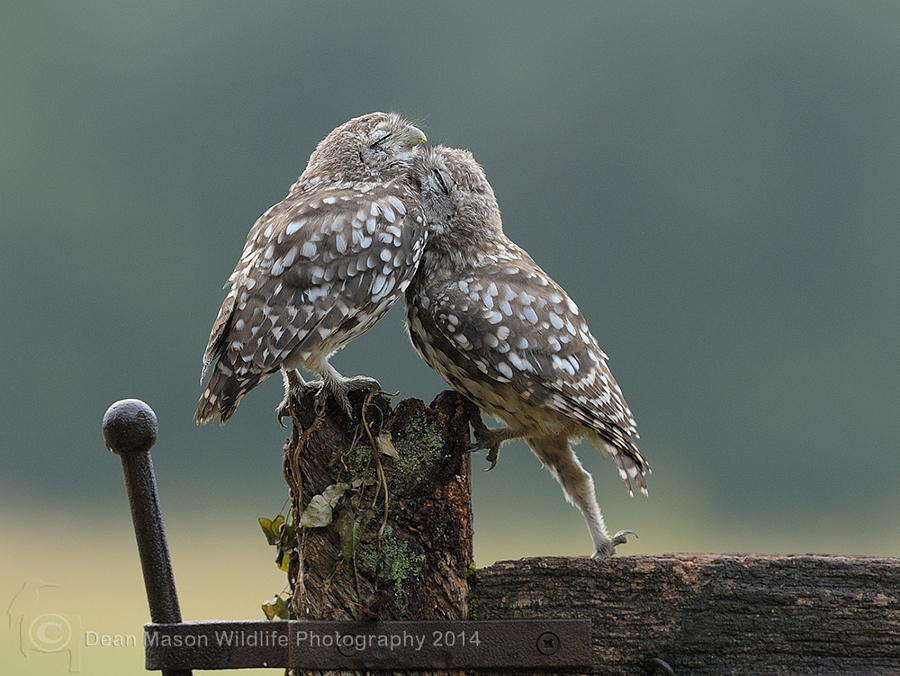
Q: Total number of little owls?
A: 2